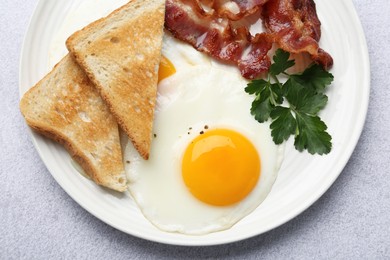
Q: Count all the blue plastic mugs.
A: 0